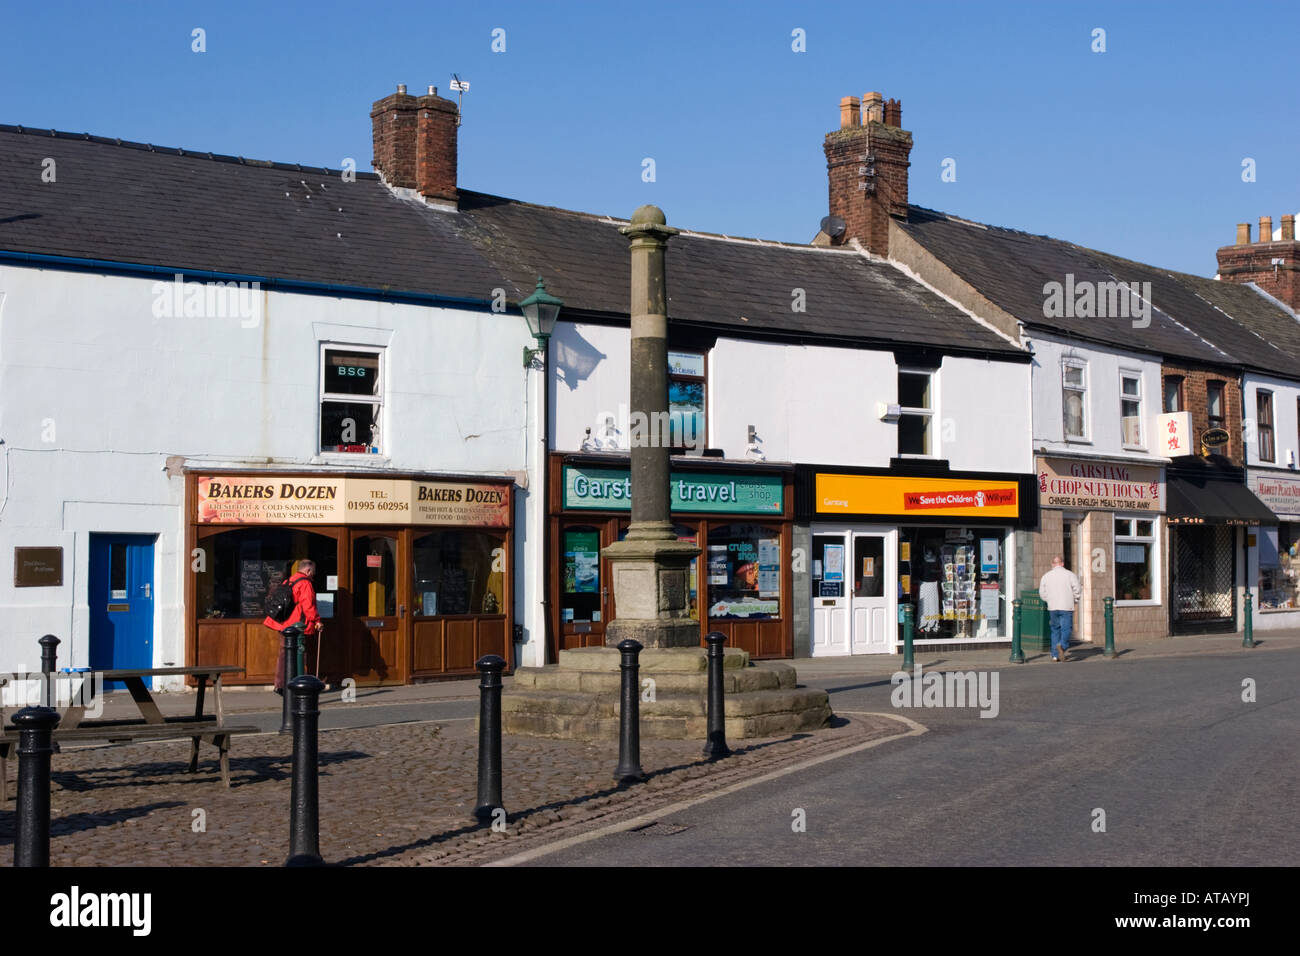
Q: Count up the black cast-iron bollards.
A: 7